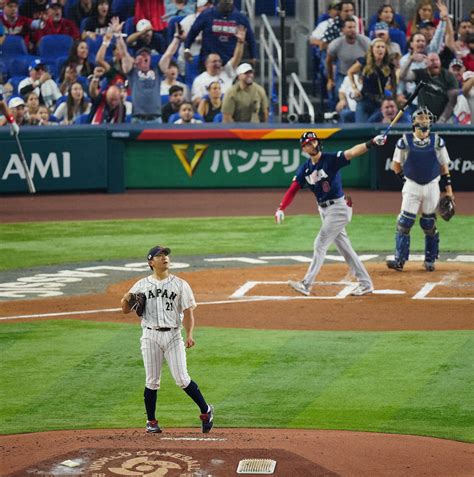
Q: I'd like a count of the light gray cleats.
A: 2